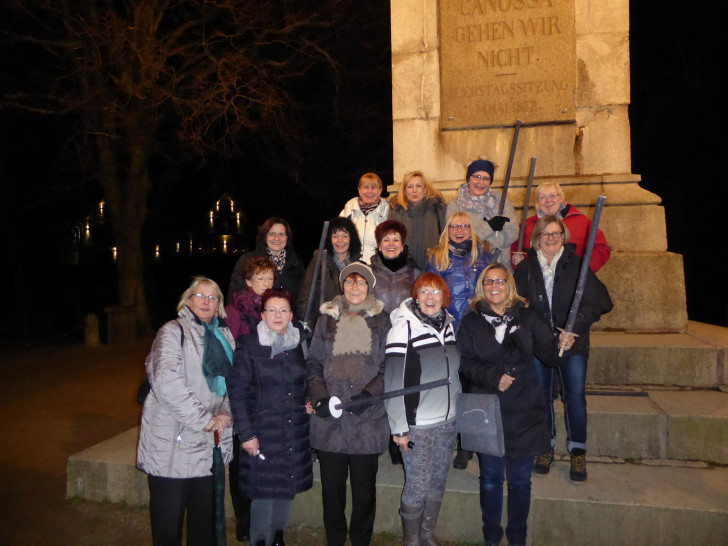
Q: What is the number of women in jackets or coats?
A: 15